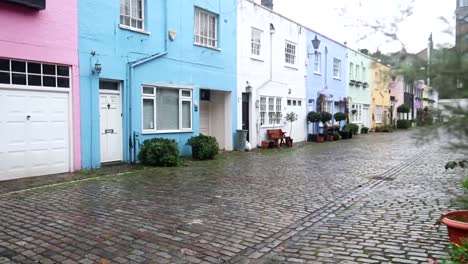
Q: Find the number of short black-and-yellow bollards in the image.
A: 0